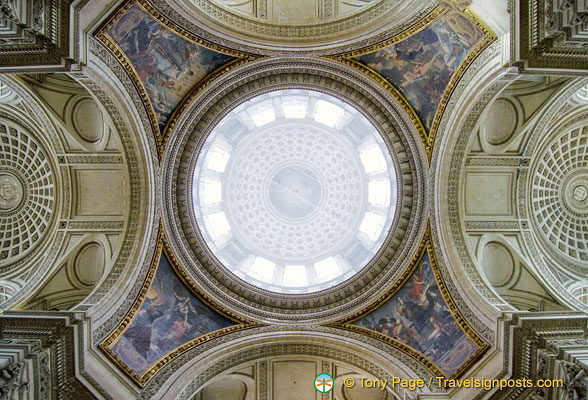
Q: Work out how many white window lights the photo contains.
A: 12